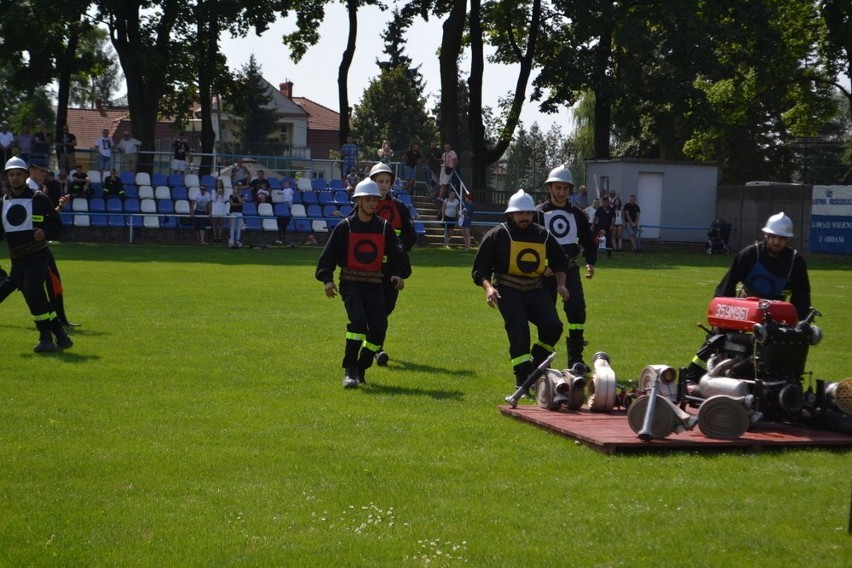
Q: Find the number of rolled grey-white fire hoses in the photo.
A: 6